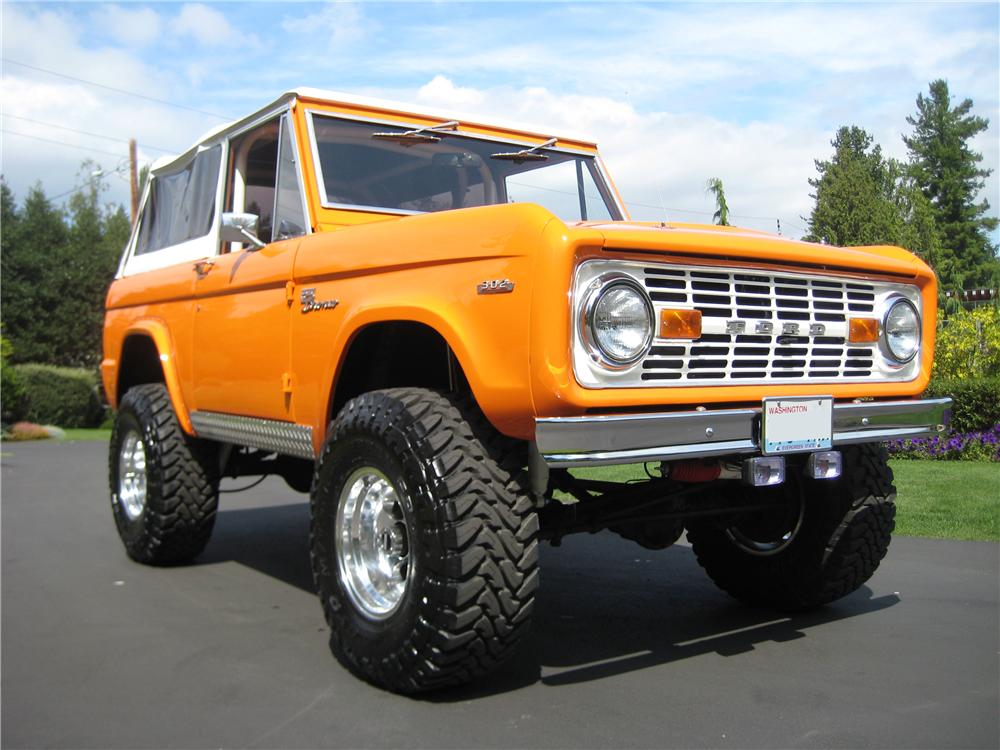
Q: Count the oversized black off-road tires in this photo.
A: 3